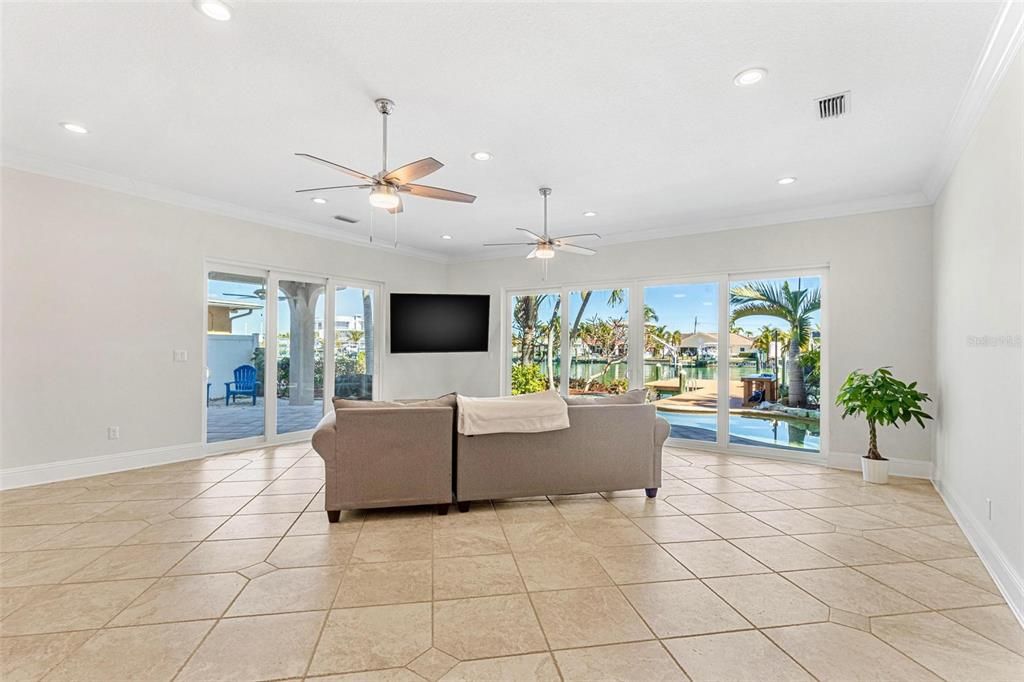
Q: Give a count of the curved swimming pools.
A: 1